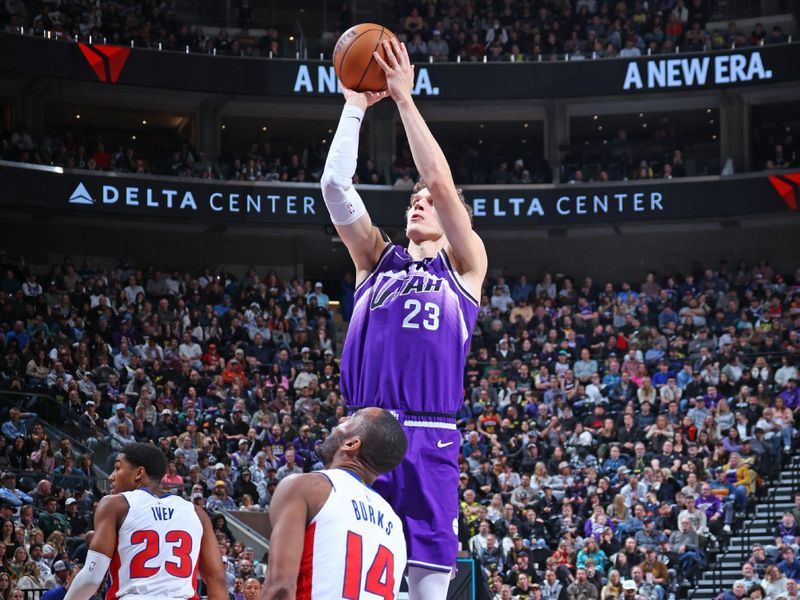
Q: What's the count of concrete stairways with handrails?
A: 1